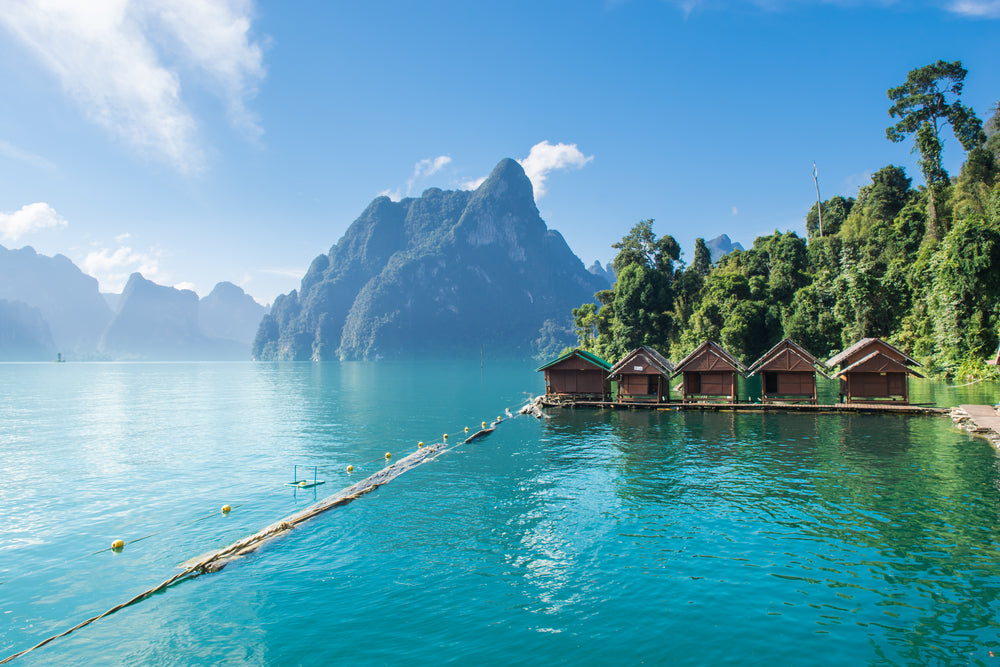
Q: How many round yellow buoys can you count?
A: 9